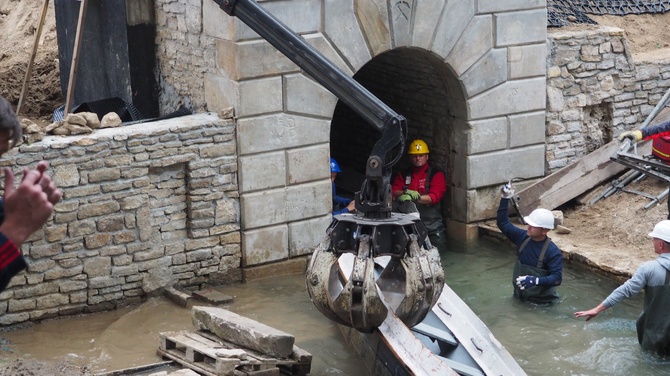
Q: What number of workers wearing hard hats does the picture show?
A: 4